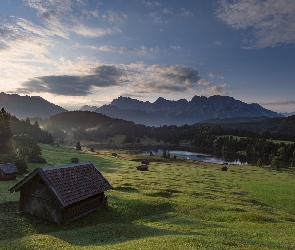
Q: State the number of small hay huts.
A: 7